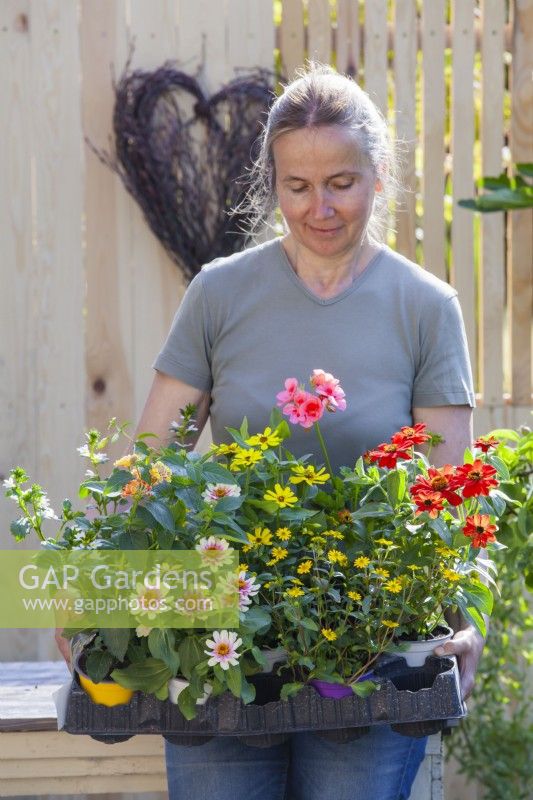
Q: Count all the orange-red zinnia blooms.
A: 7